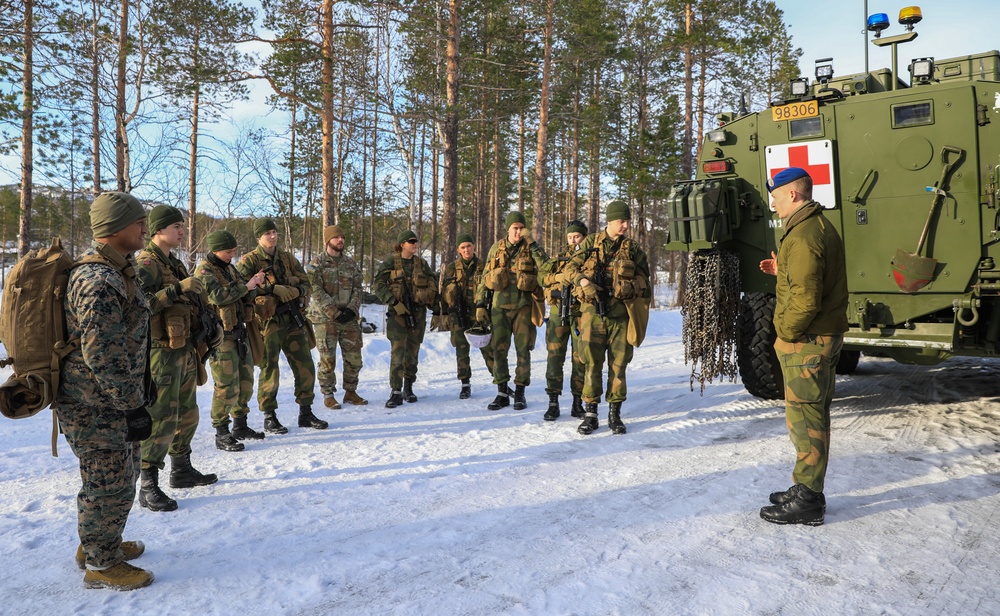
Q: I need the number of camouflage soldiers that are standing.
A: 11